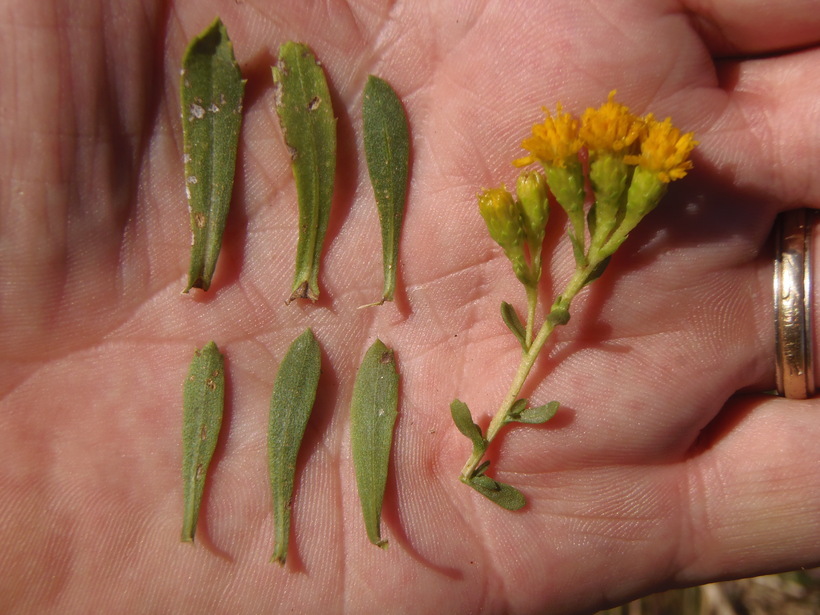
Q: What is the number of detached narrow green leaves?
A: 6